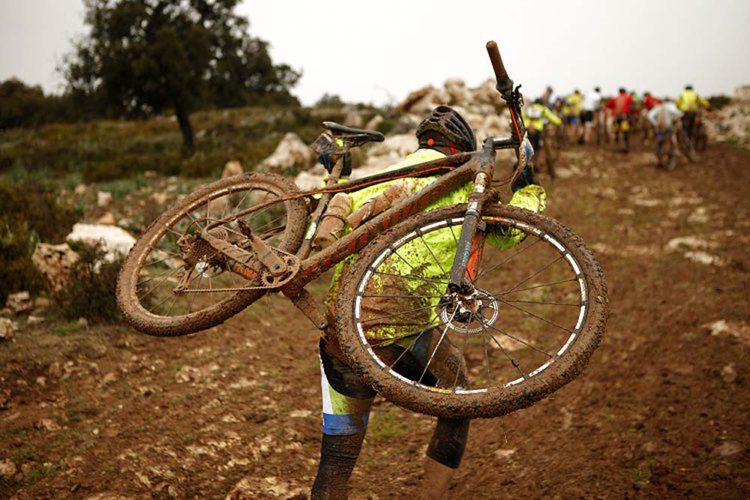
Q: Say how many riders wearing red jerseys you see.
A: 2